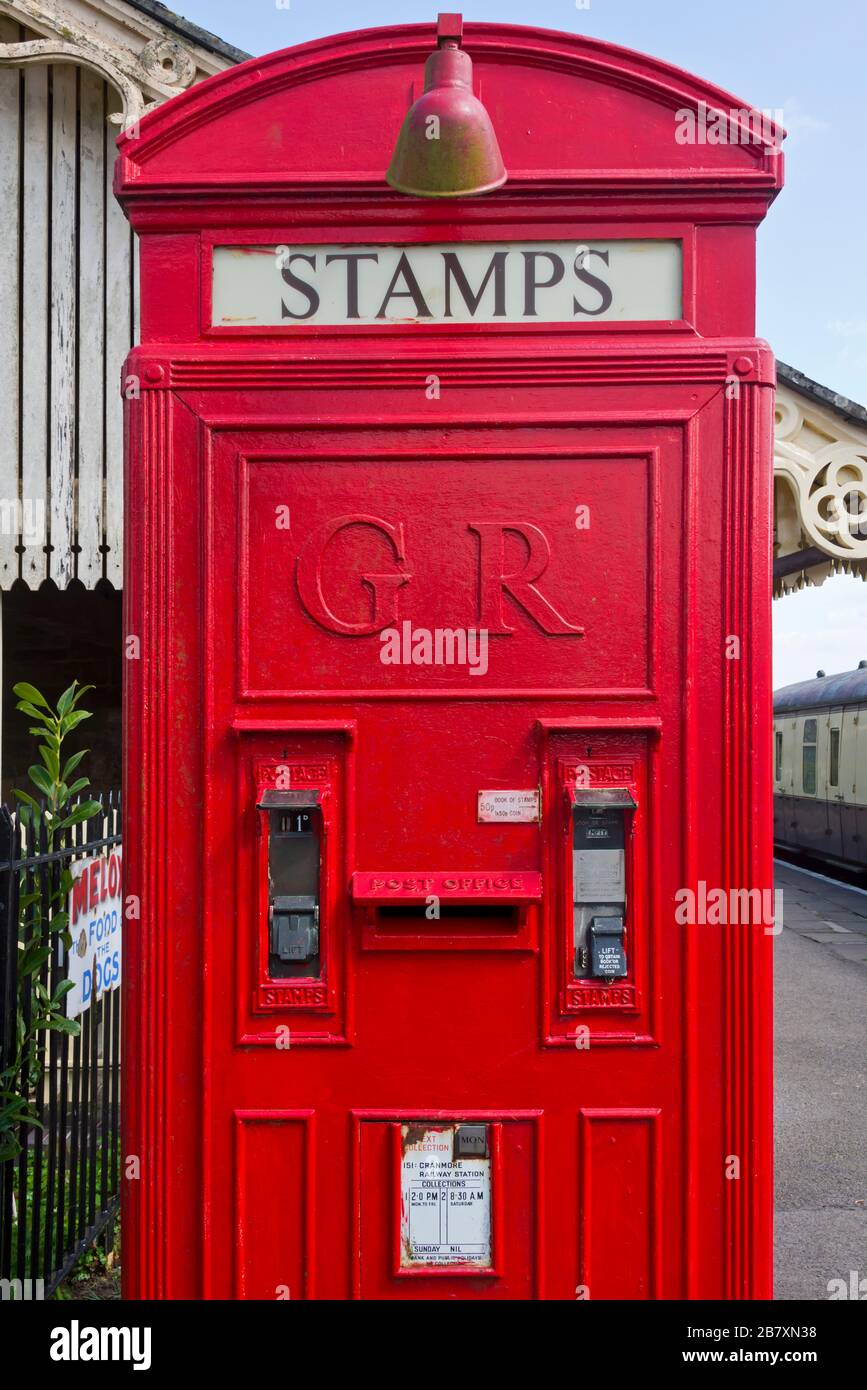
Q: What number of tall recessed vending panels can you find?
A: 2